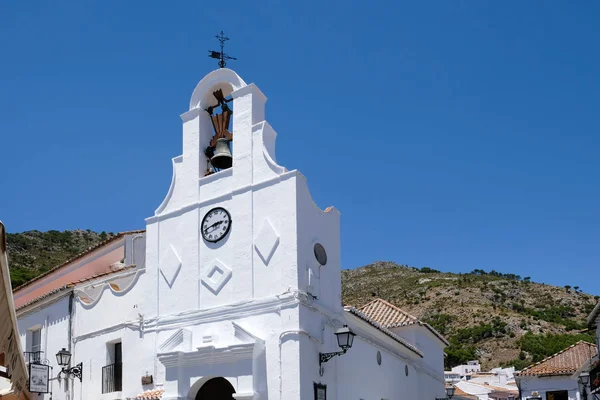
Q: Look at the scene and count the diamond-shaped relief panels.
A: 3